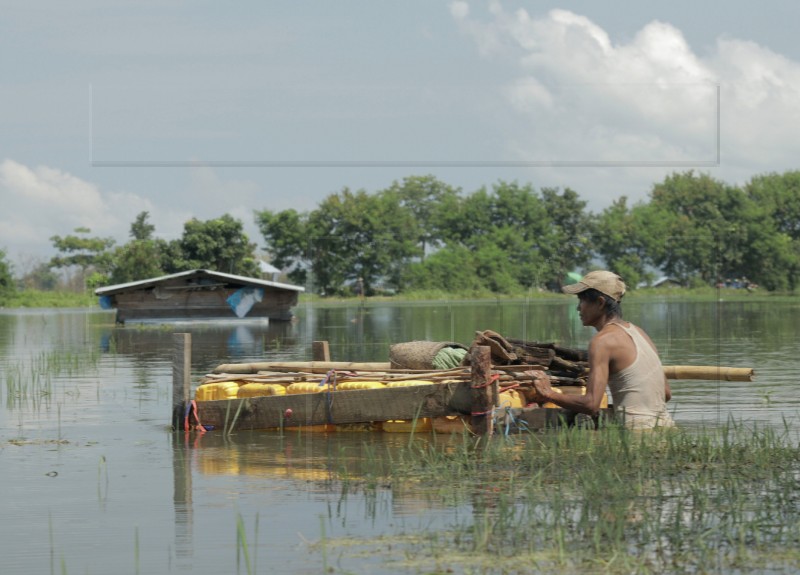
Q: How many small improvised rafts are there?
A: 1